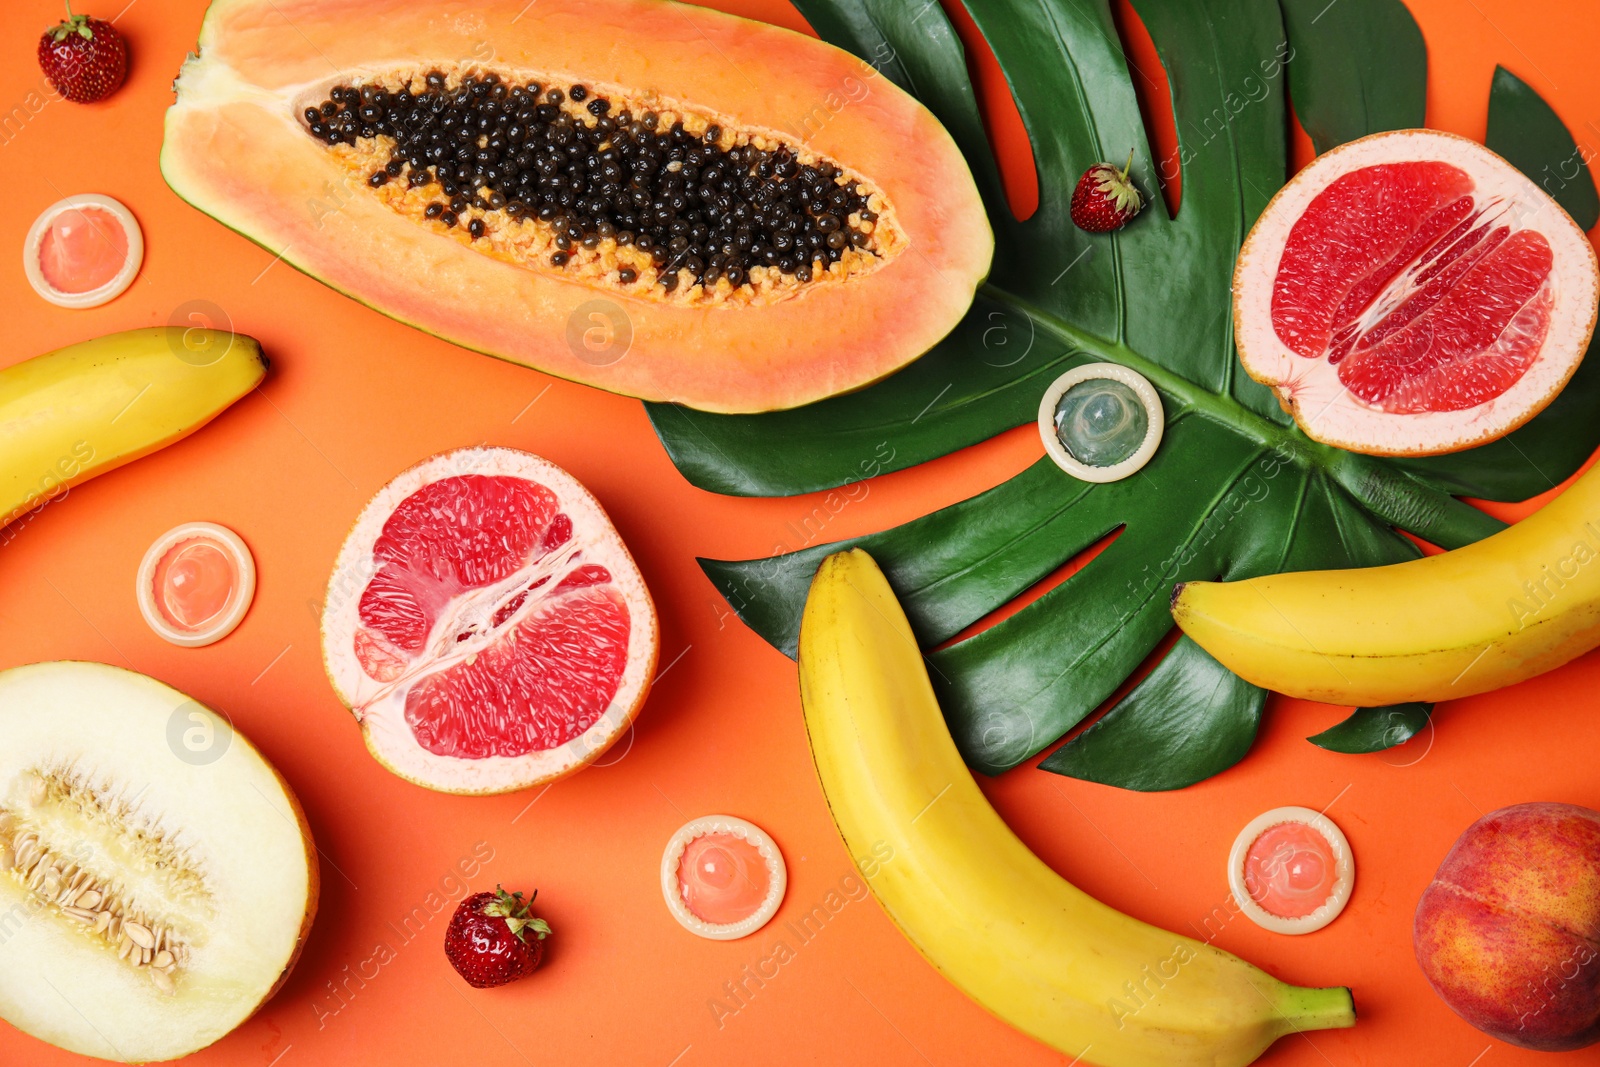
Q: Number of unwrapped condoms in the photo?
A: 5